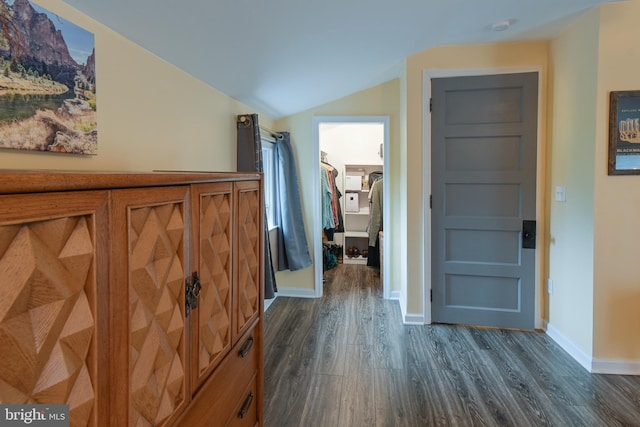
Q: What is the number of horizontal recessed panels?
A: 5